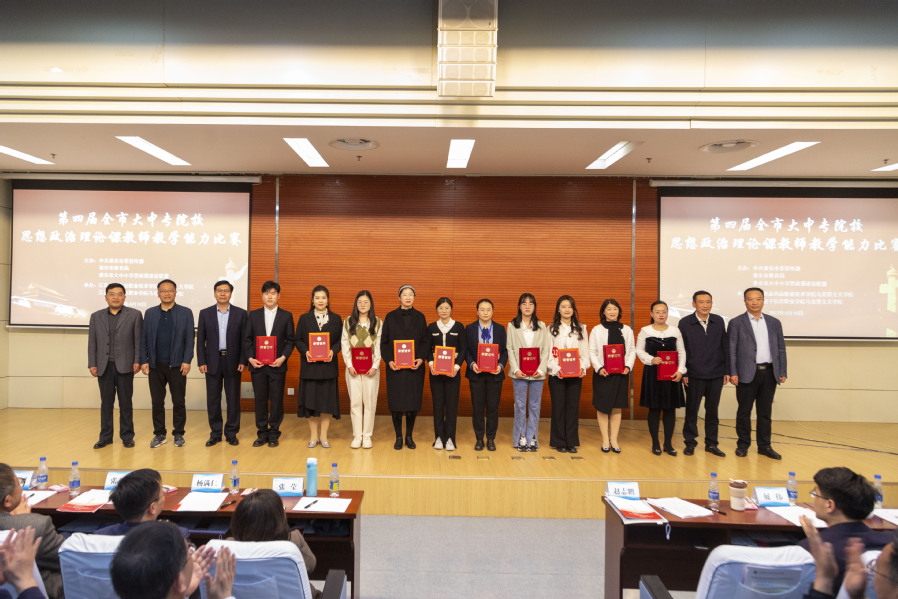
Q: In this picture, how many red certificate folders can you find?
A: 10